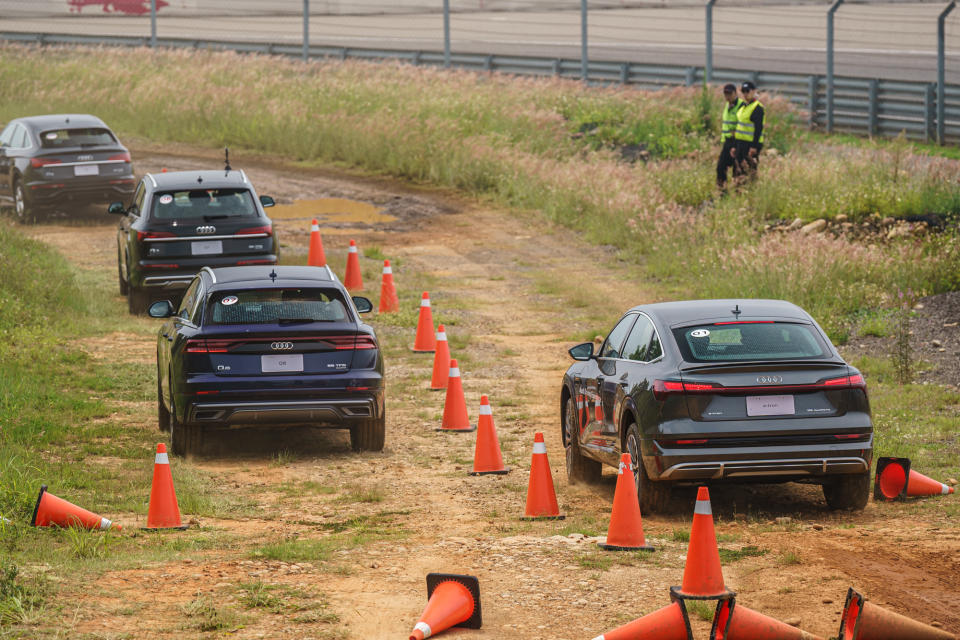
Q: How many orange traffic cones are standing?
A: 11